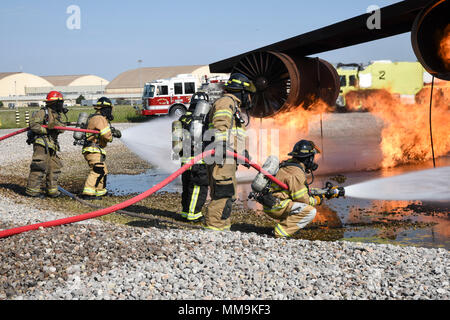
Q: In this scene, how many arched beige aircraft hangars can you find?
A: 3